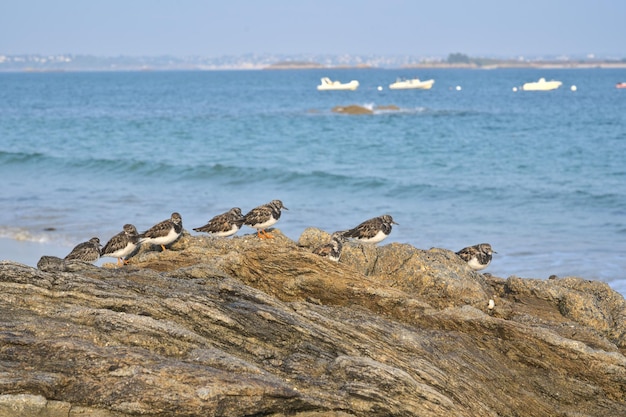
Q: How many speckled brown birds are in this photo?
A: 8